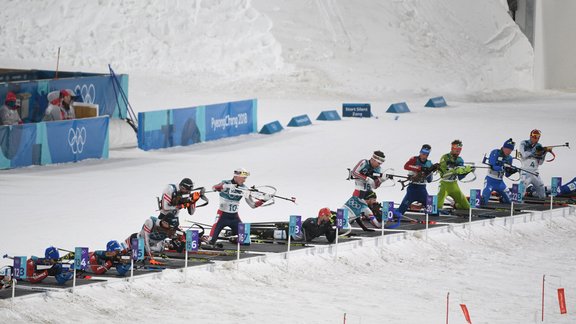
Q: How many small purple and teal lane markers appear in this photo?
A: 12